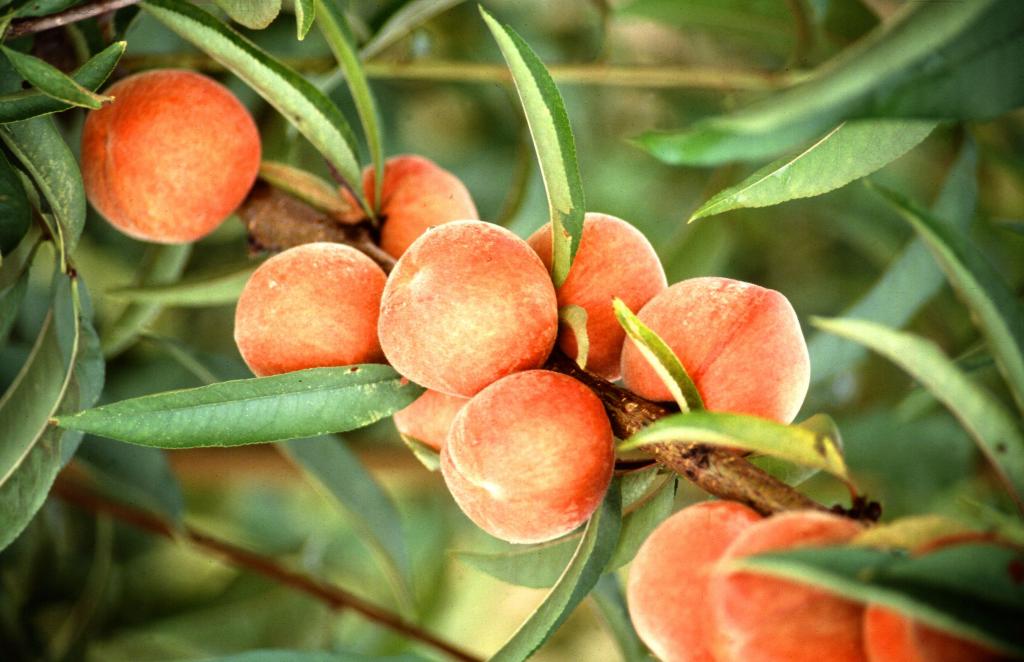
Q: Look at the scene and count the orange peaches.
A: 11